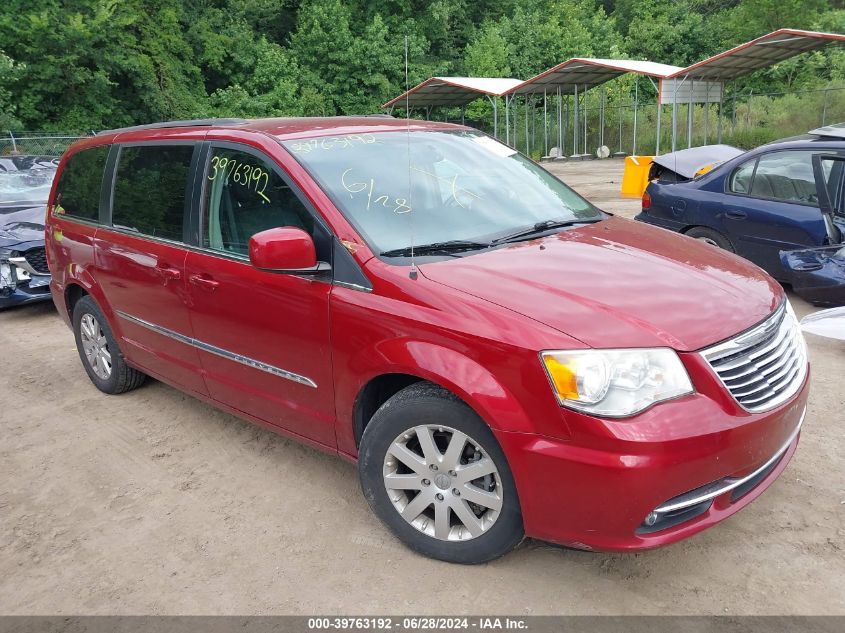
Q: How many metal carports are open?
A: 3